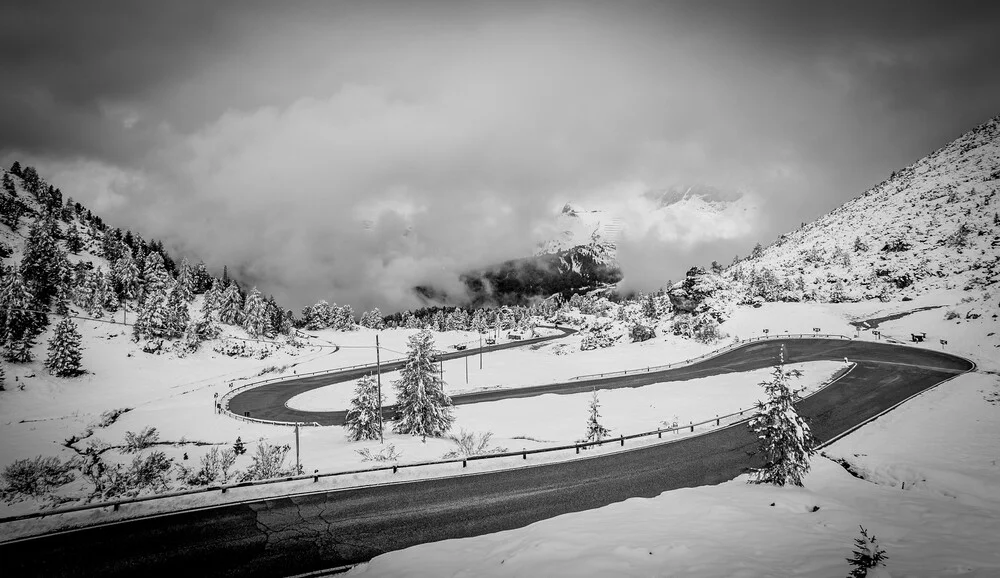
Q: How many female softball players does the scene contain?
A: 0